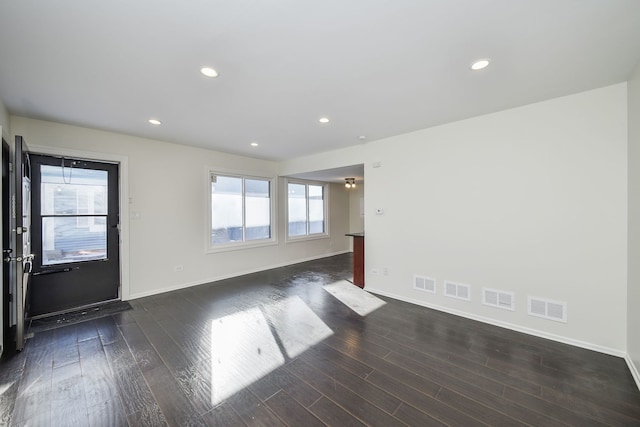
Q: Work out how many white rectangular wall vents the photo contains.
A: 4